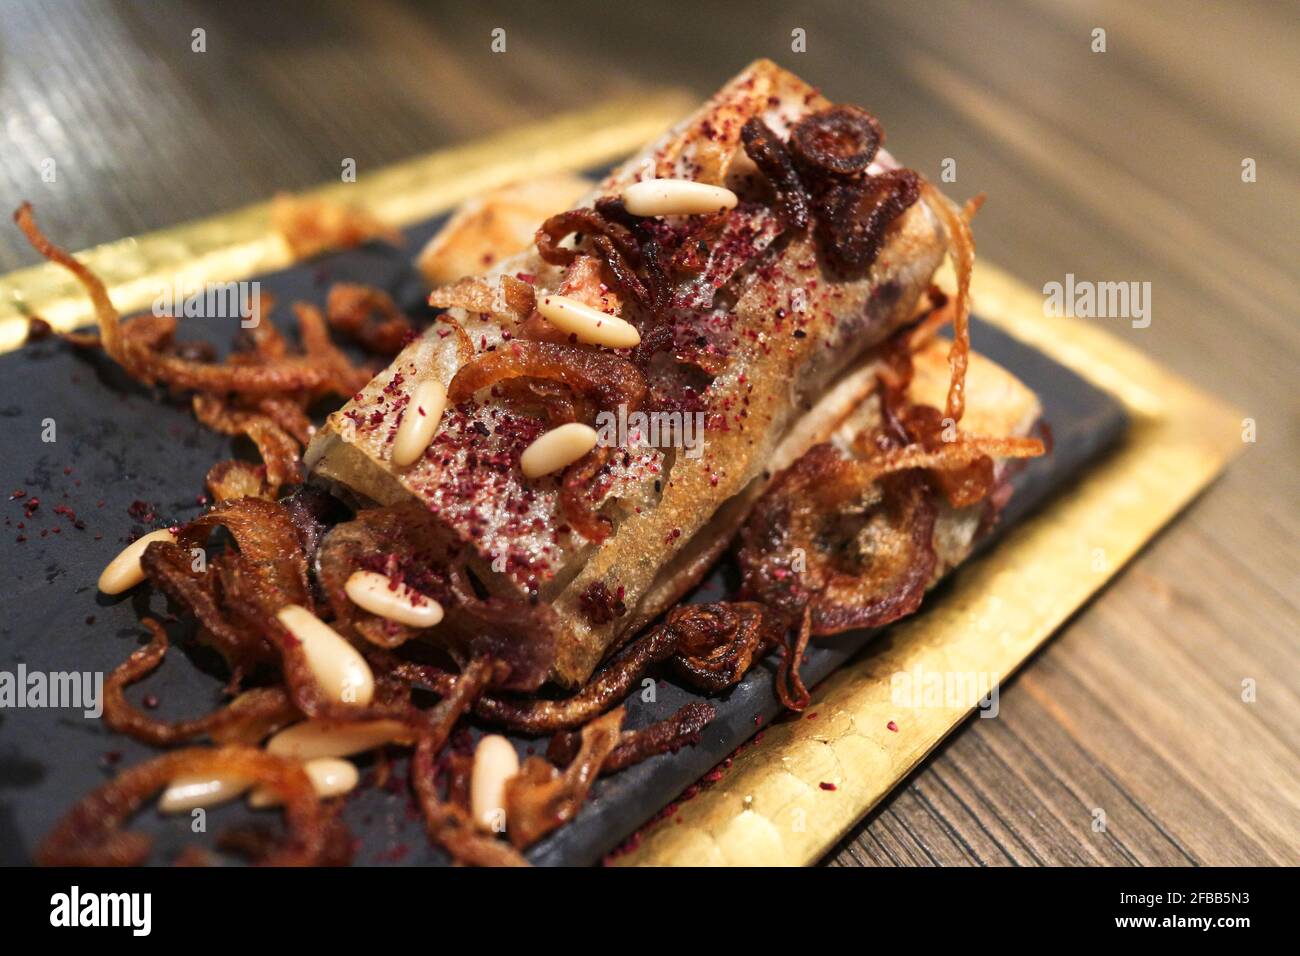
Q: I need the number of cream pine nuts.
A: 11